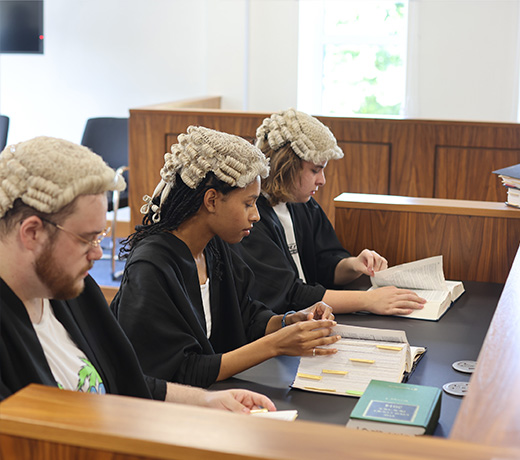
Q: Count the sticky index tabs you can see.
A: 6